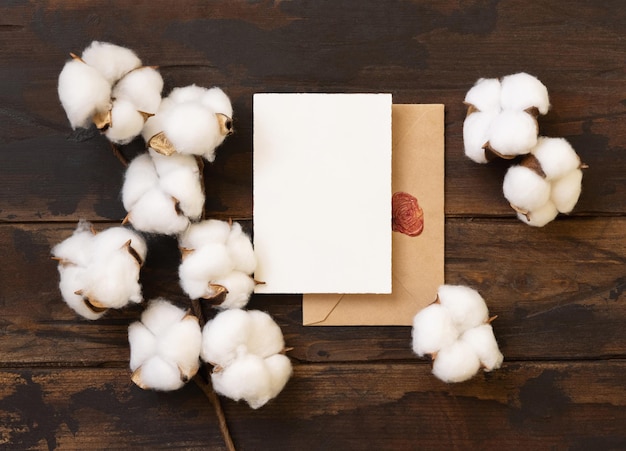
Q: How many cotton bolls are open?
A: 10